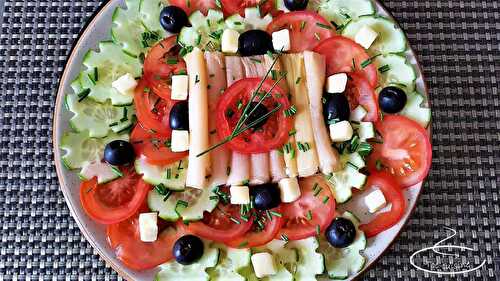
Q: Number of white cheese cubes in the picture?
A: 13